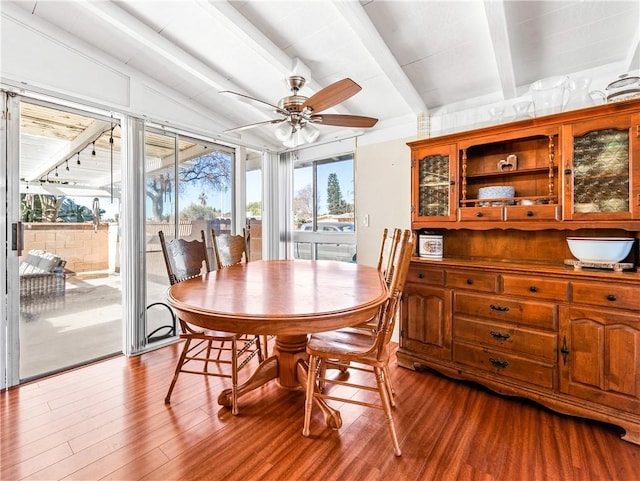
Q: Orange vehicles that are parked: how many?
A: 0